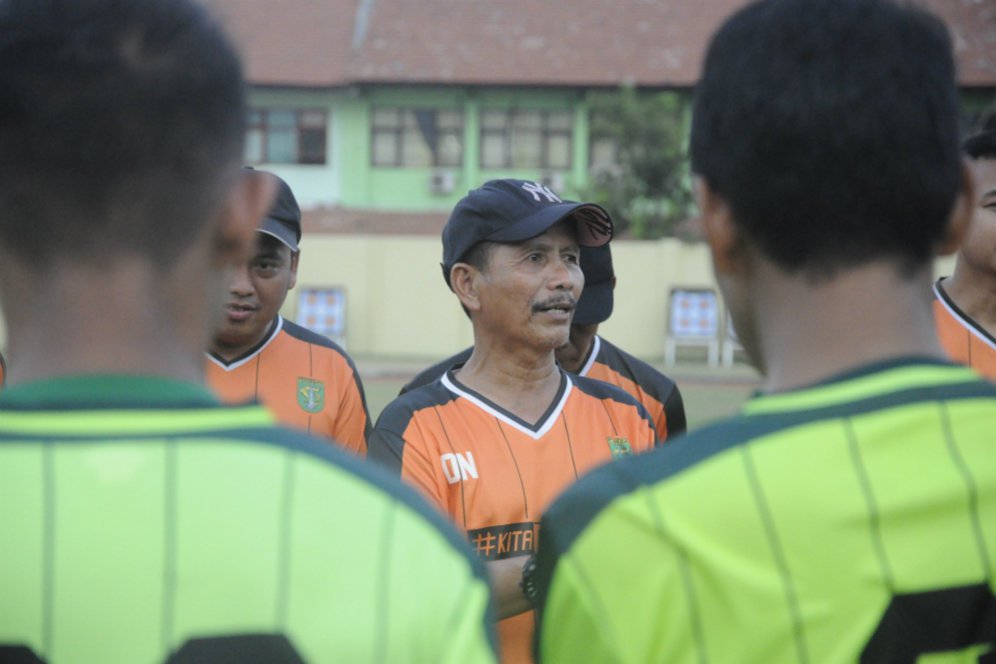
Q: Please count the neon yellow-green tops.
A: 2